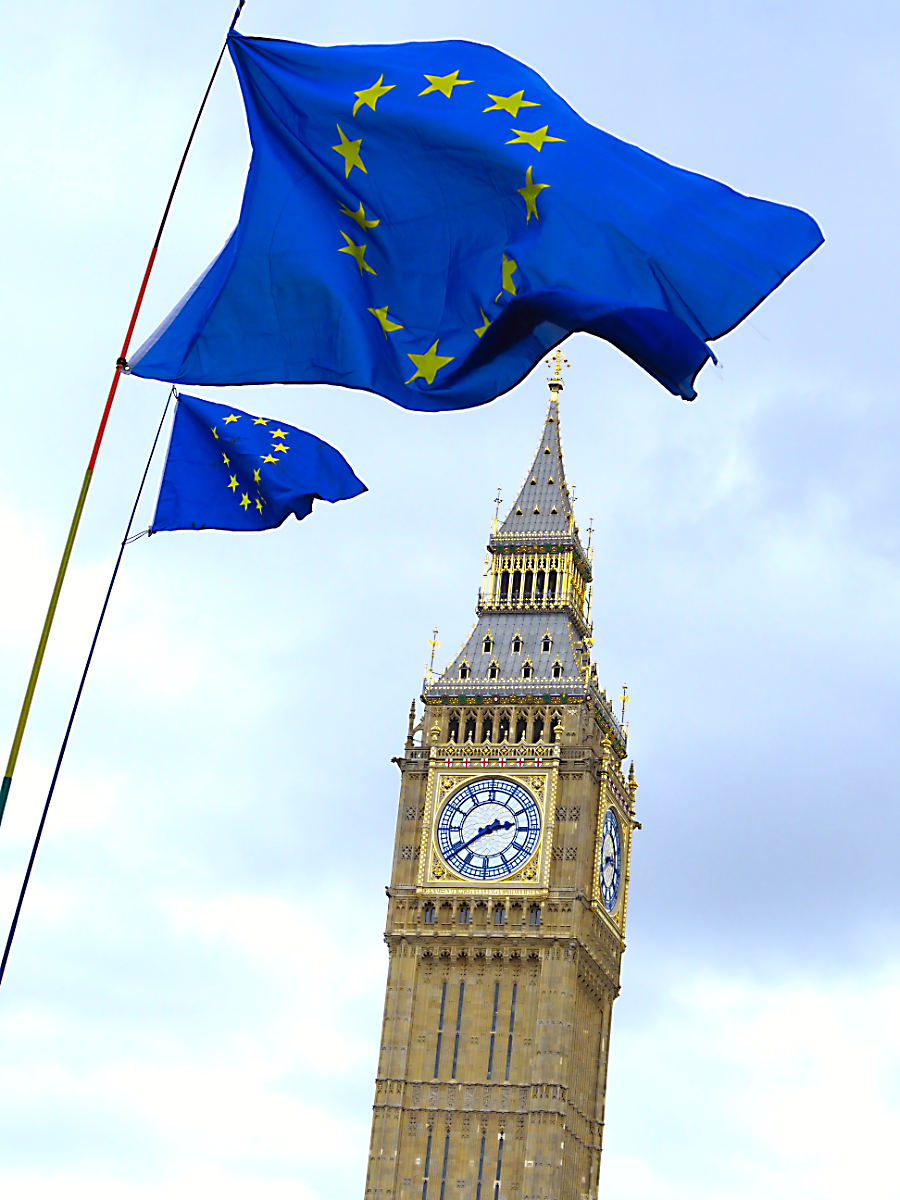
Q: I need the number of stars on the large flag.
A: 12